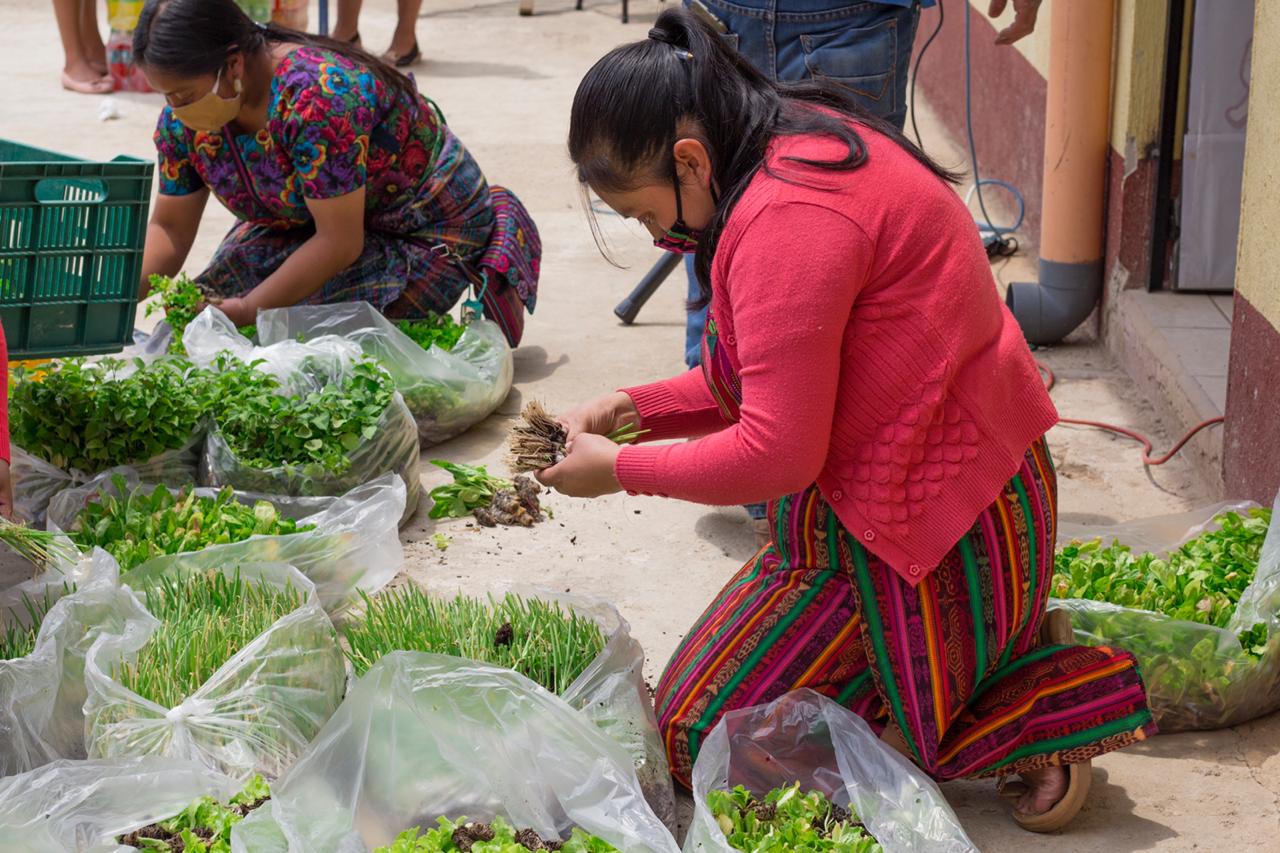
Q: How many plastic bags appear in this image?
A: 11